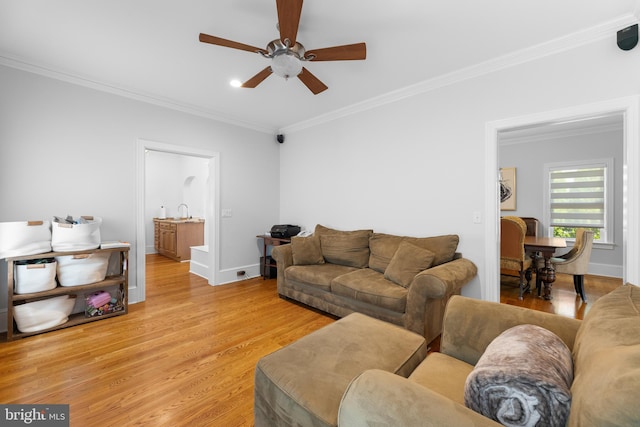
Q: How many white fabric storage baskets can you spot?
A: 5